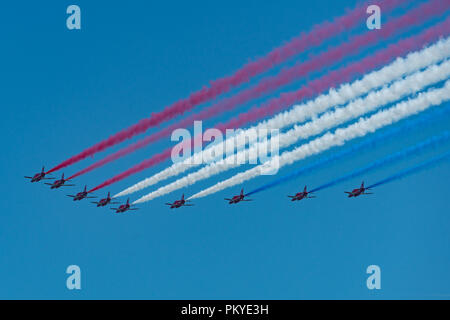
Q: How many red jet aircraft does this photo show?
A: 9